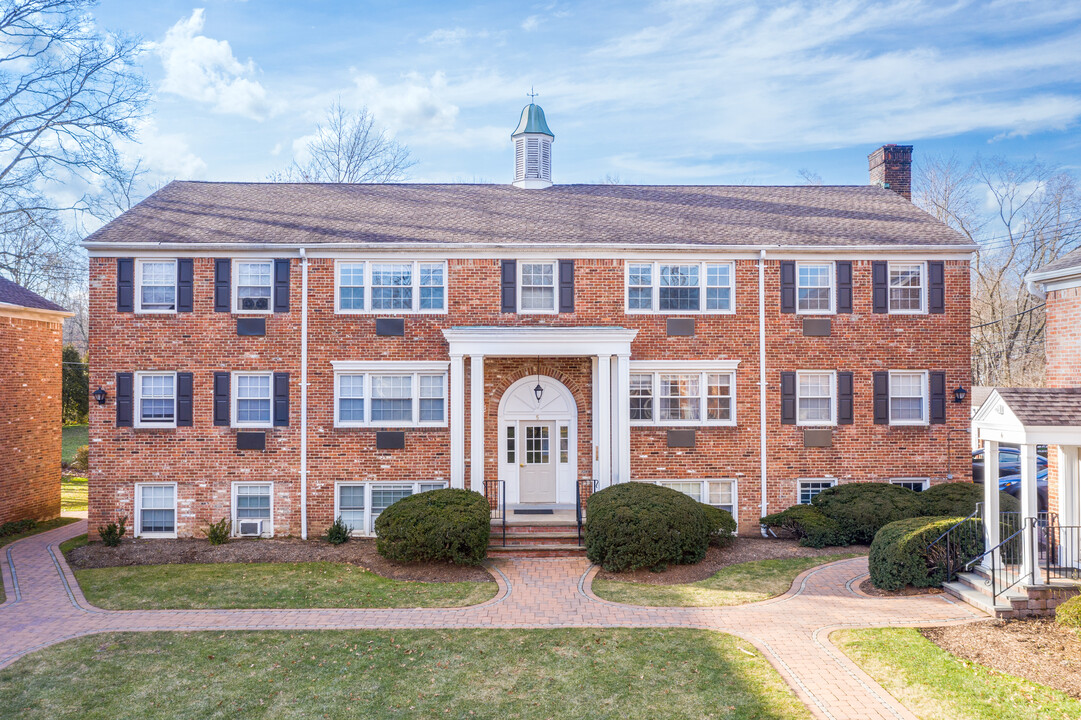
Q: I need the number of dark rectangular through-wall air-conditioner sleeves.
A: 8